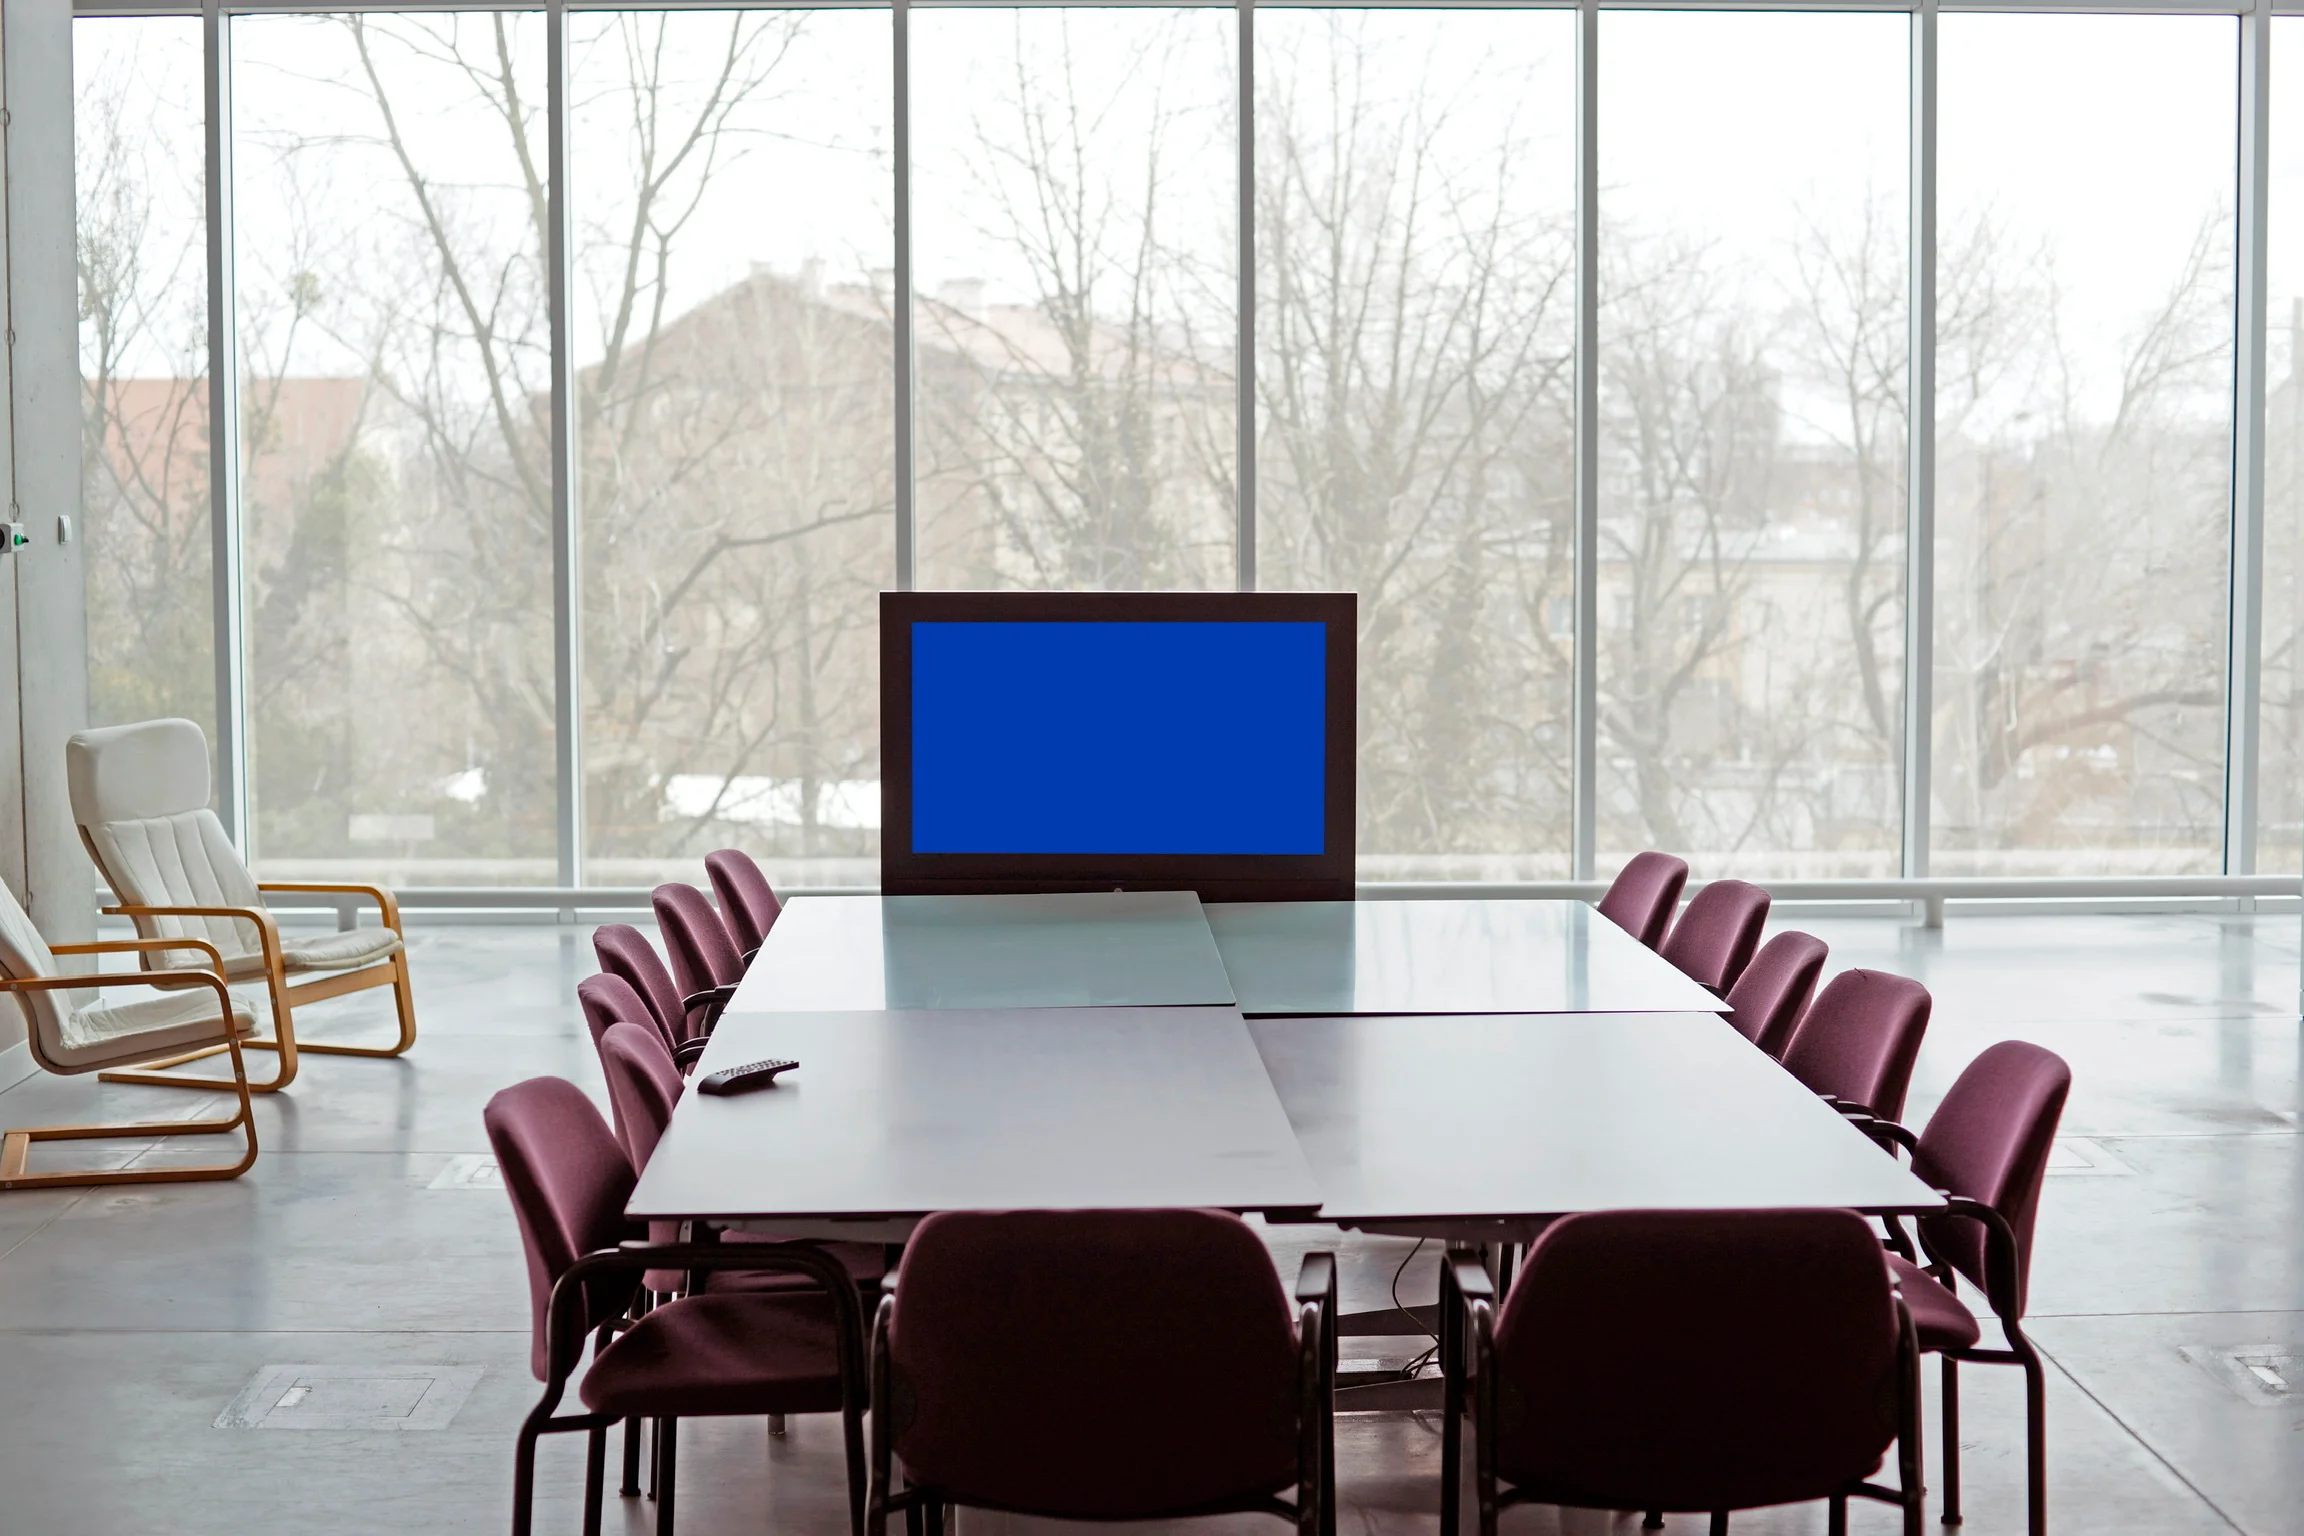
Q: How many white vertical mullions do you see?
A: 7